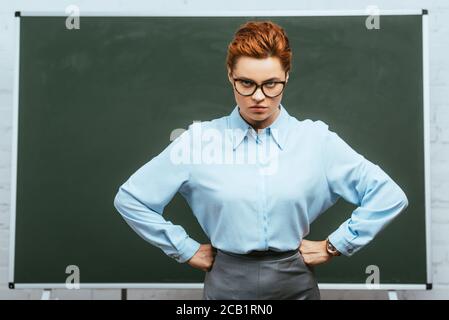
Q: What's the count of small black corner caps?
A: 4